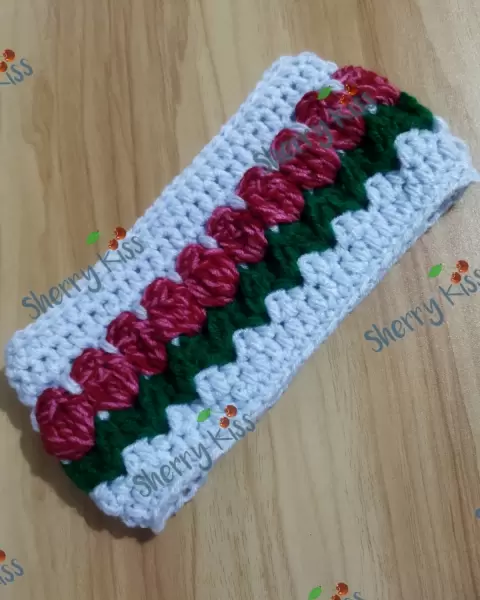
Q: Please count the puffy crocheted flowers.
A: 10